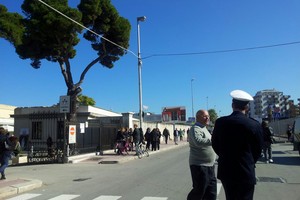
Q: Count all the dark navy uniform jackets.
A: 1